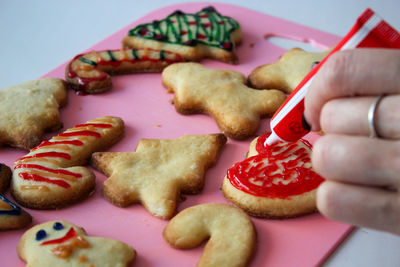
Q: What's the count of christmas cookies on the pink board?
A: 11